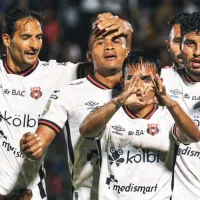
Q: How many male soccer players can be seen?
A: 5